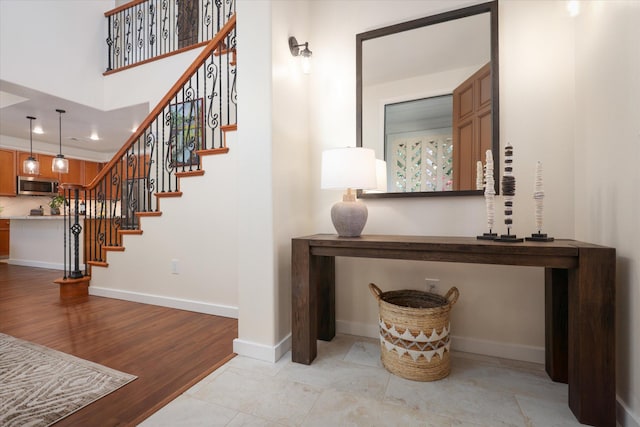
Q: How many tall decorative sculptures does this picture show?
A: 3